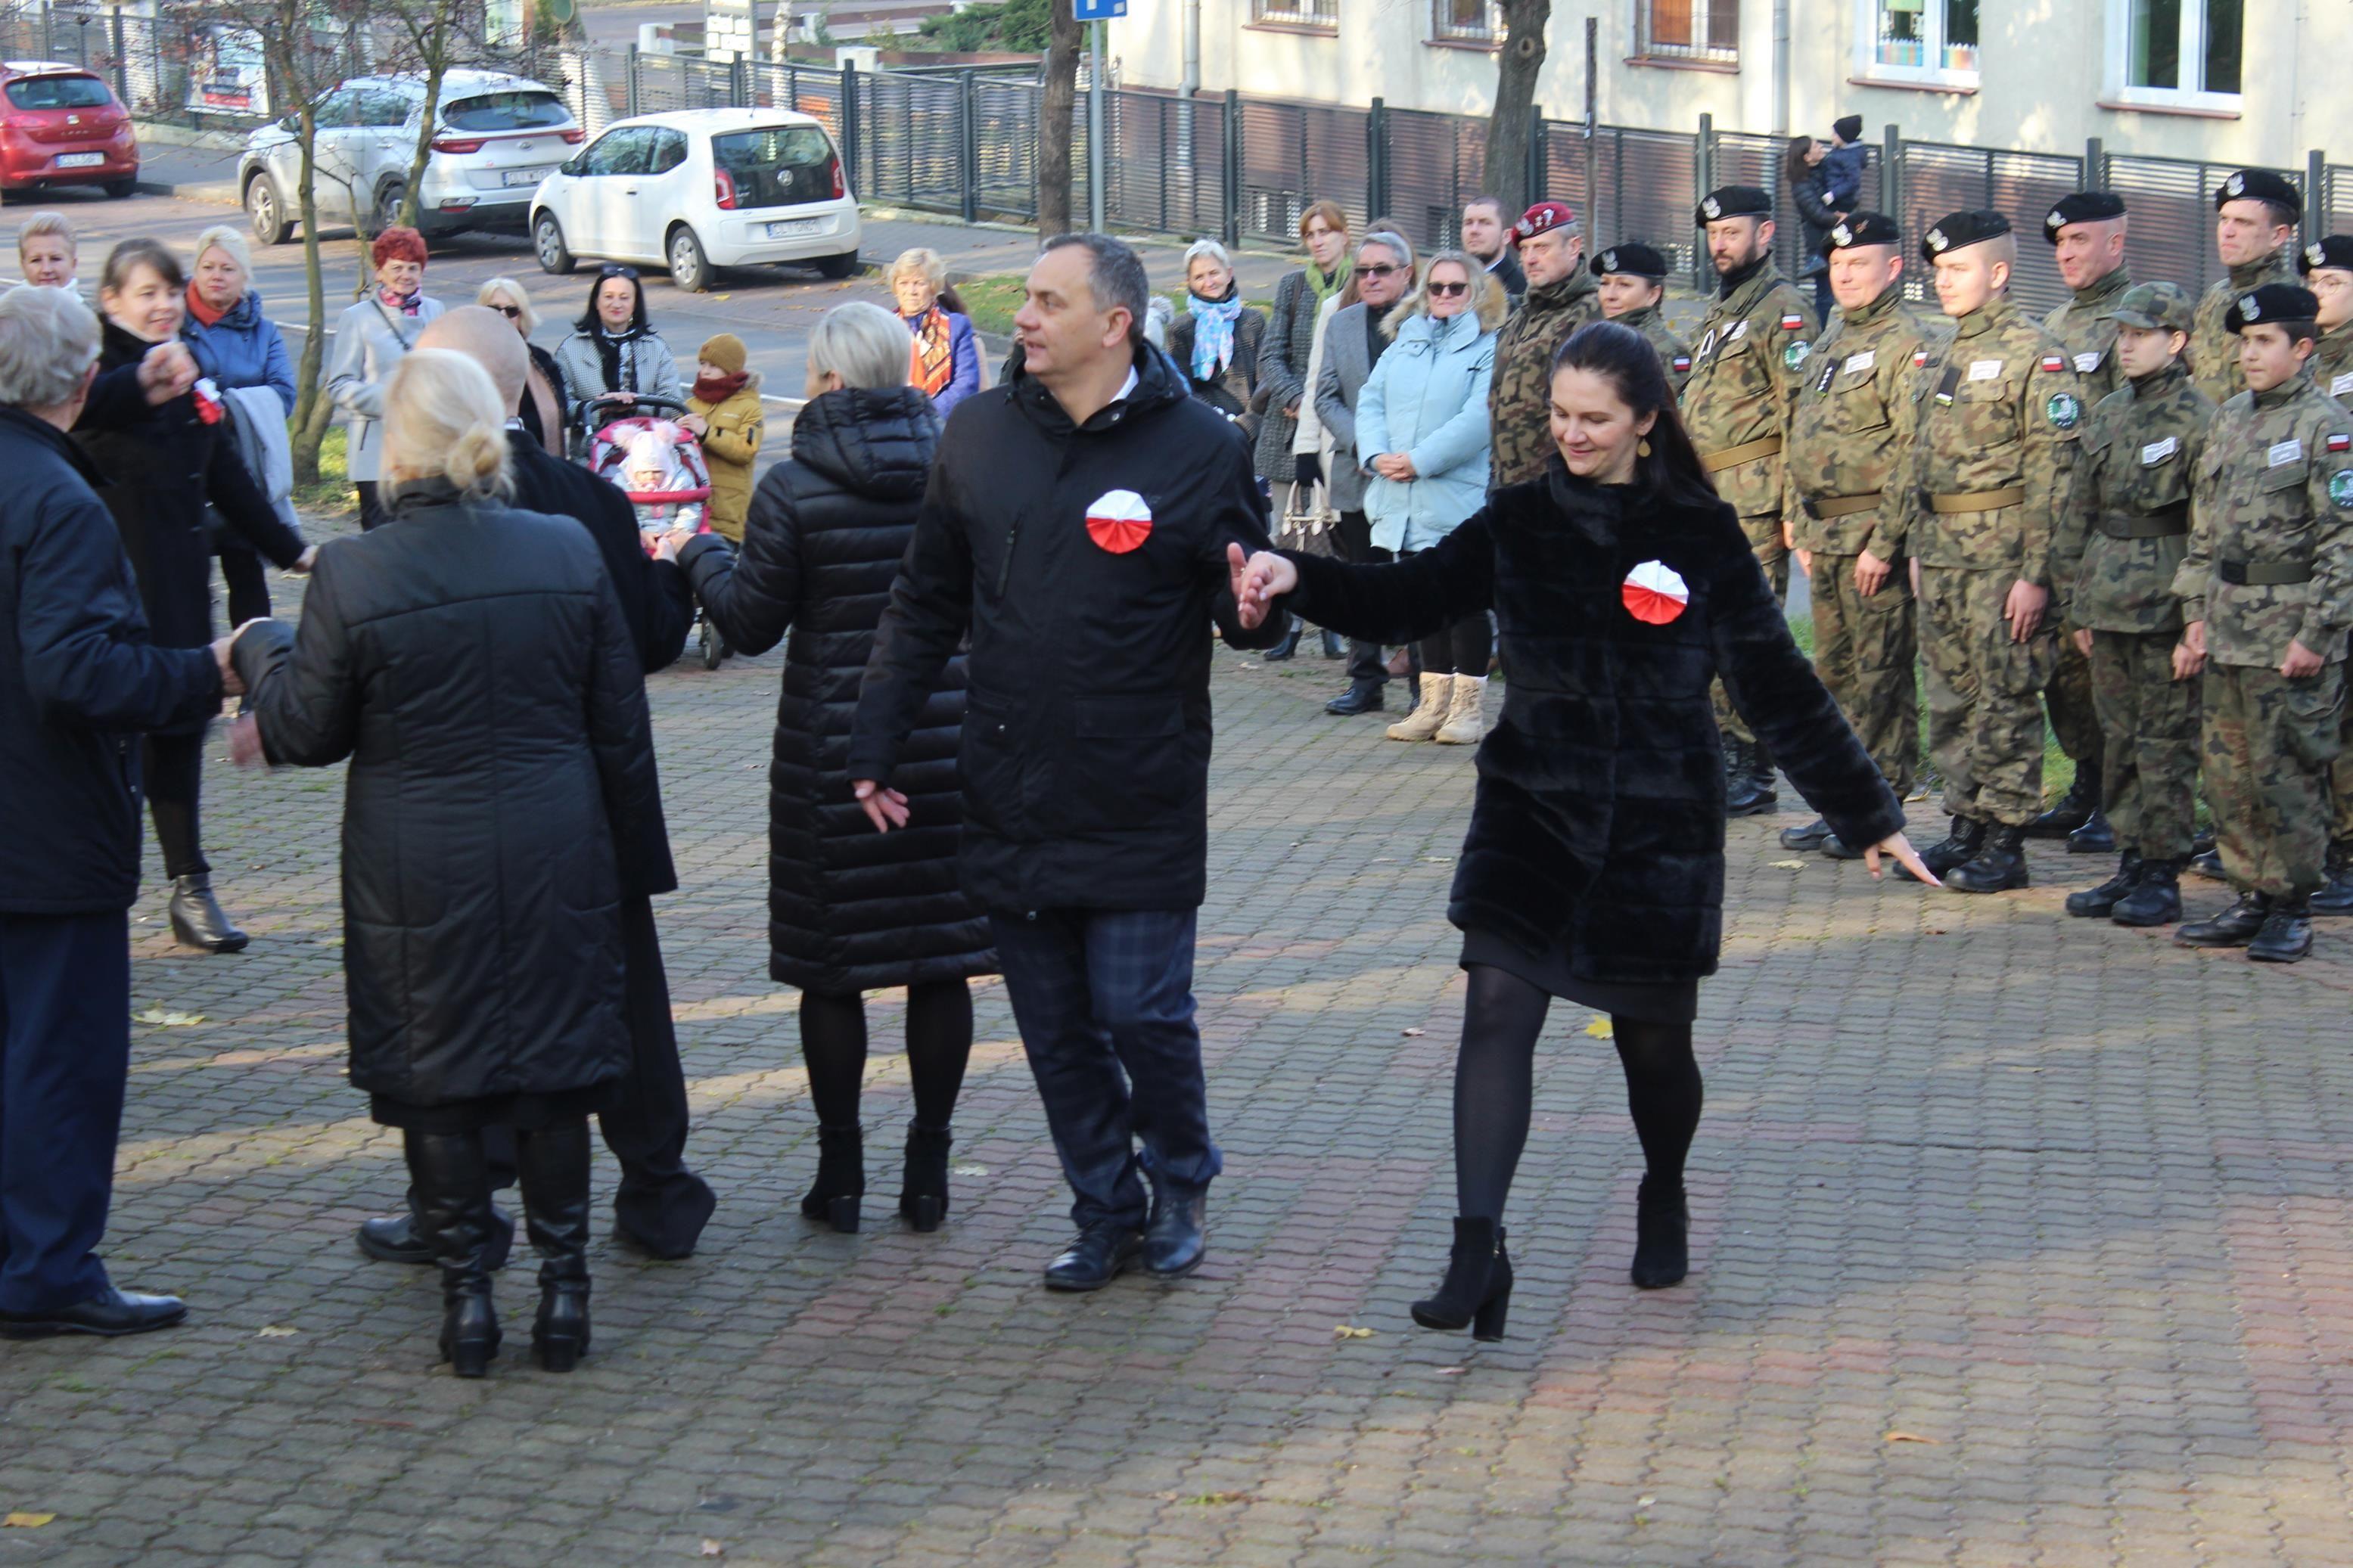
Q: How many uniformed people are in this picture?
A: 10